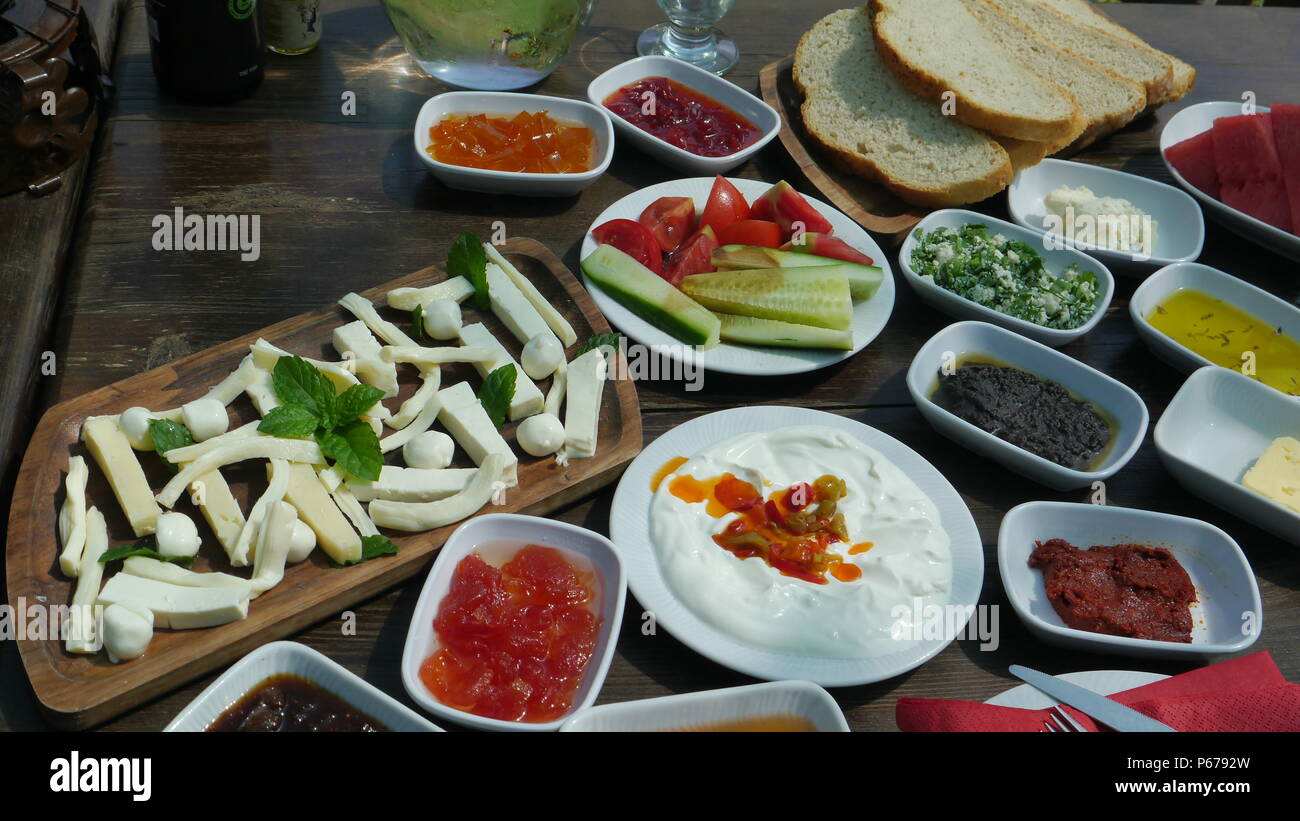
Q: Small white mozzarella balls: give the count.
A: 9